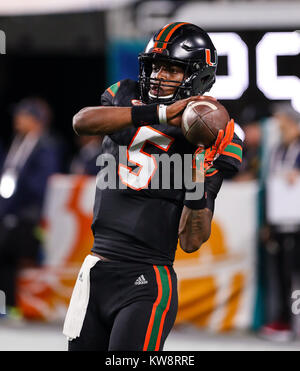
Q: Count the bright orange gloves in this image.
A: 1